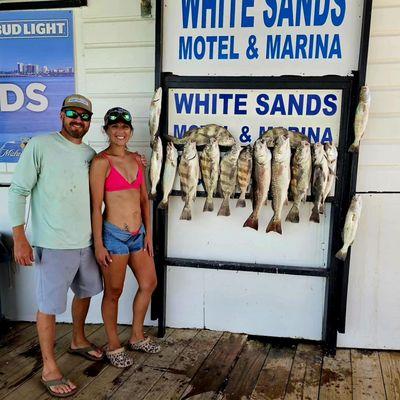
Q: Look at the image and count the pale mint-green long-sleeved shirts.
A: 1